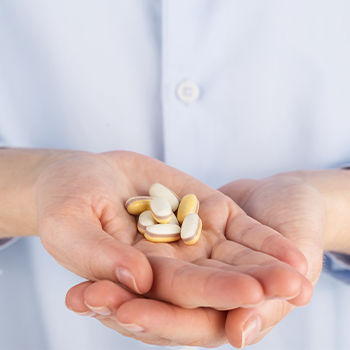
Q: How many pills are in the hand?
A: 8